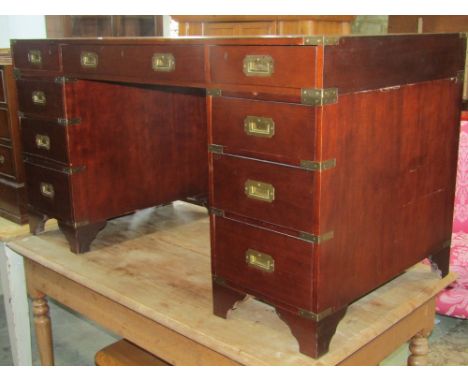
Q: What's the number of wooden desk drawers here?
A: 9